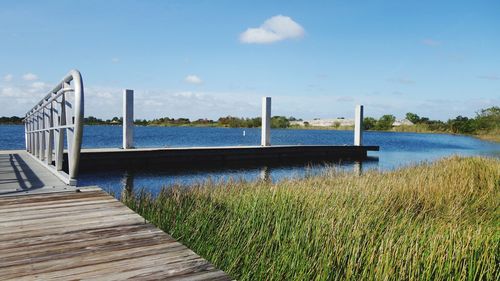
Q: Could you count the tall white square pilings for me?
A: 3